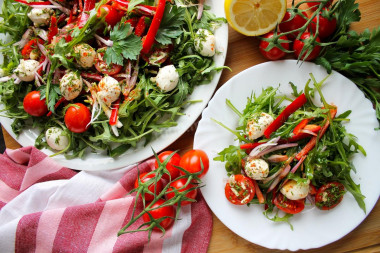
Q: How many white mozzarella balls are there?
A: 11